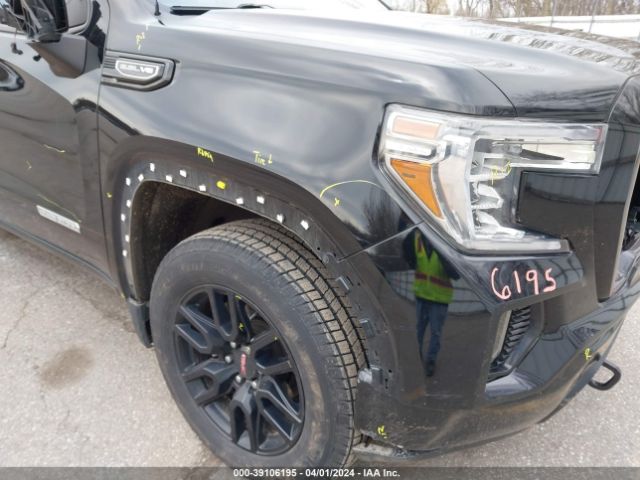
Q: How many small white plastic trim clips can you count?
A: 14